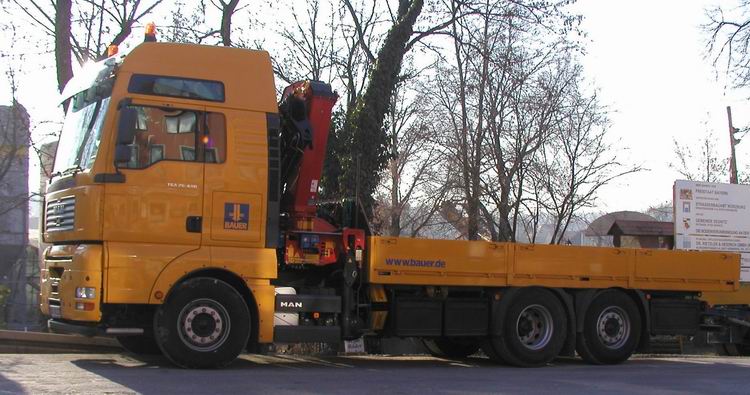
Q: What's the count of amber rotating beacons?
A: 2